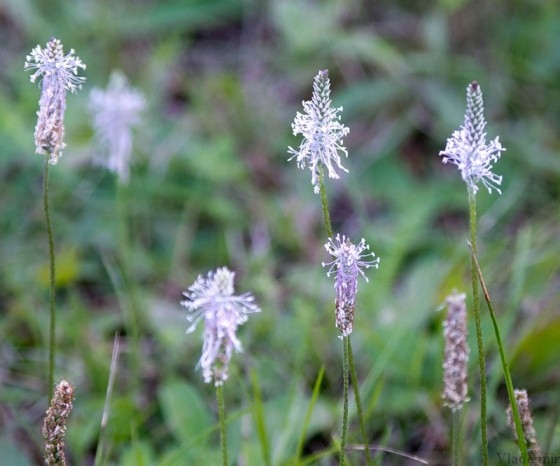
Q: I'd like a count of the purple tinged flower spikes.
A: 6